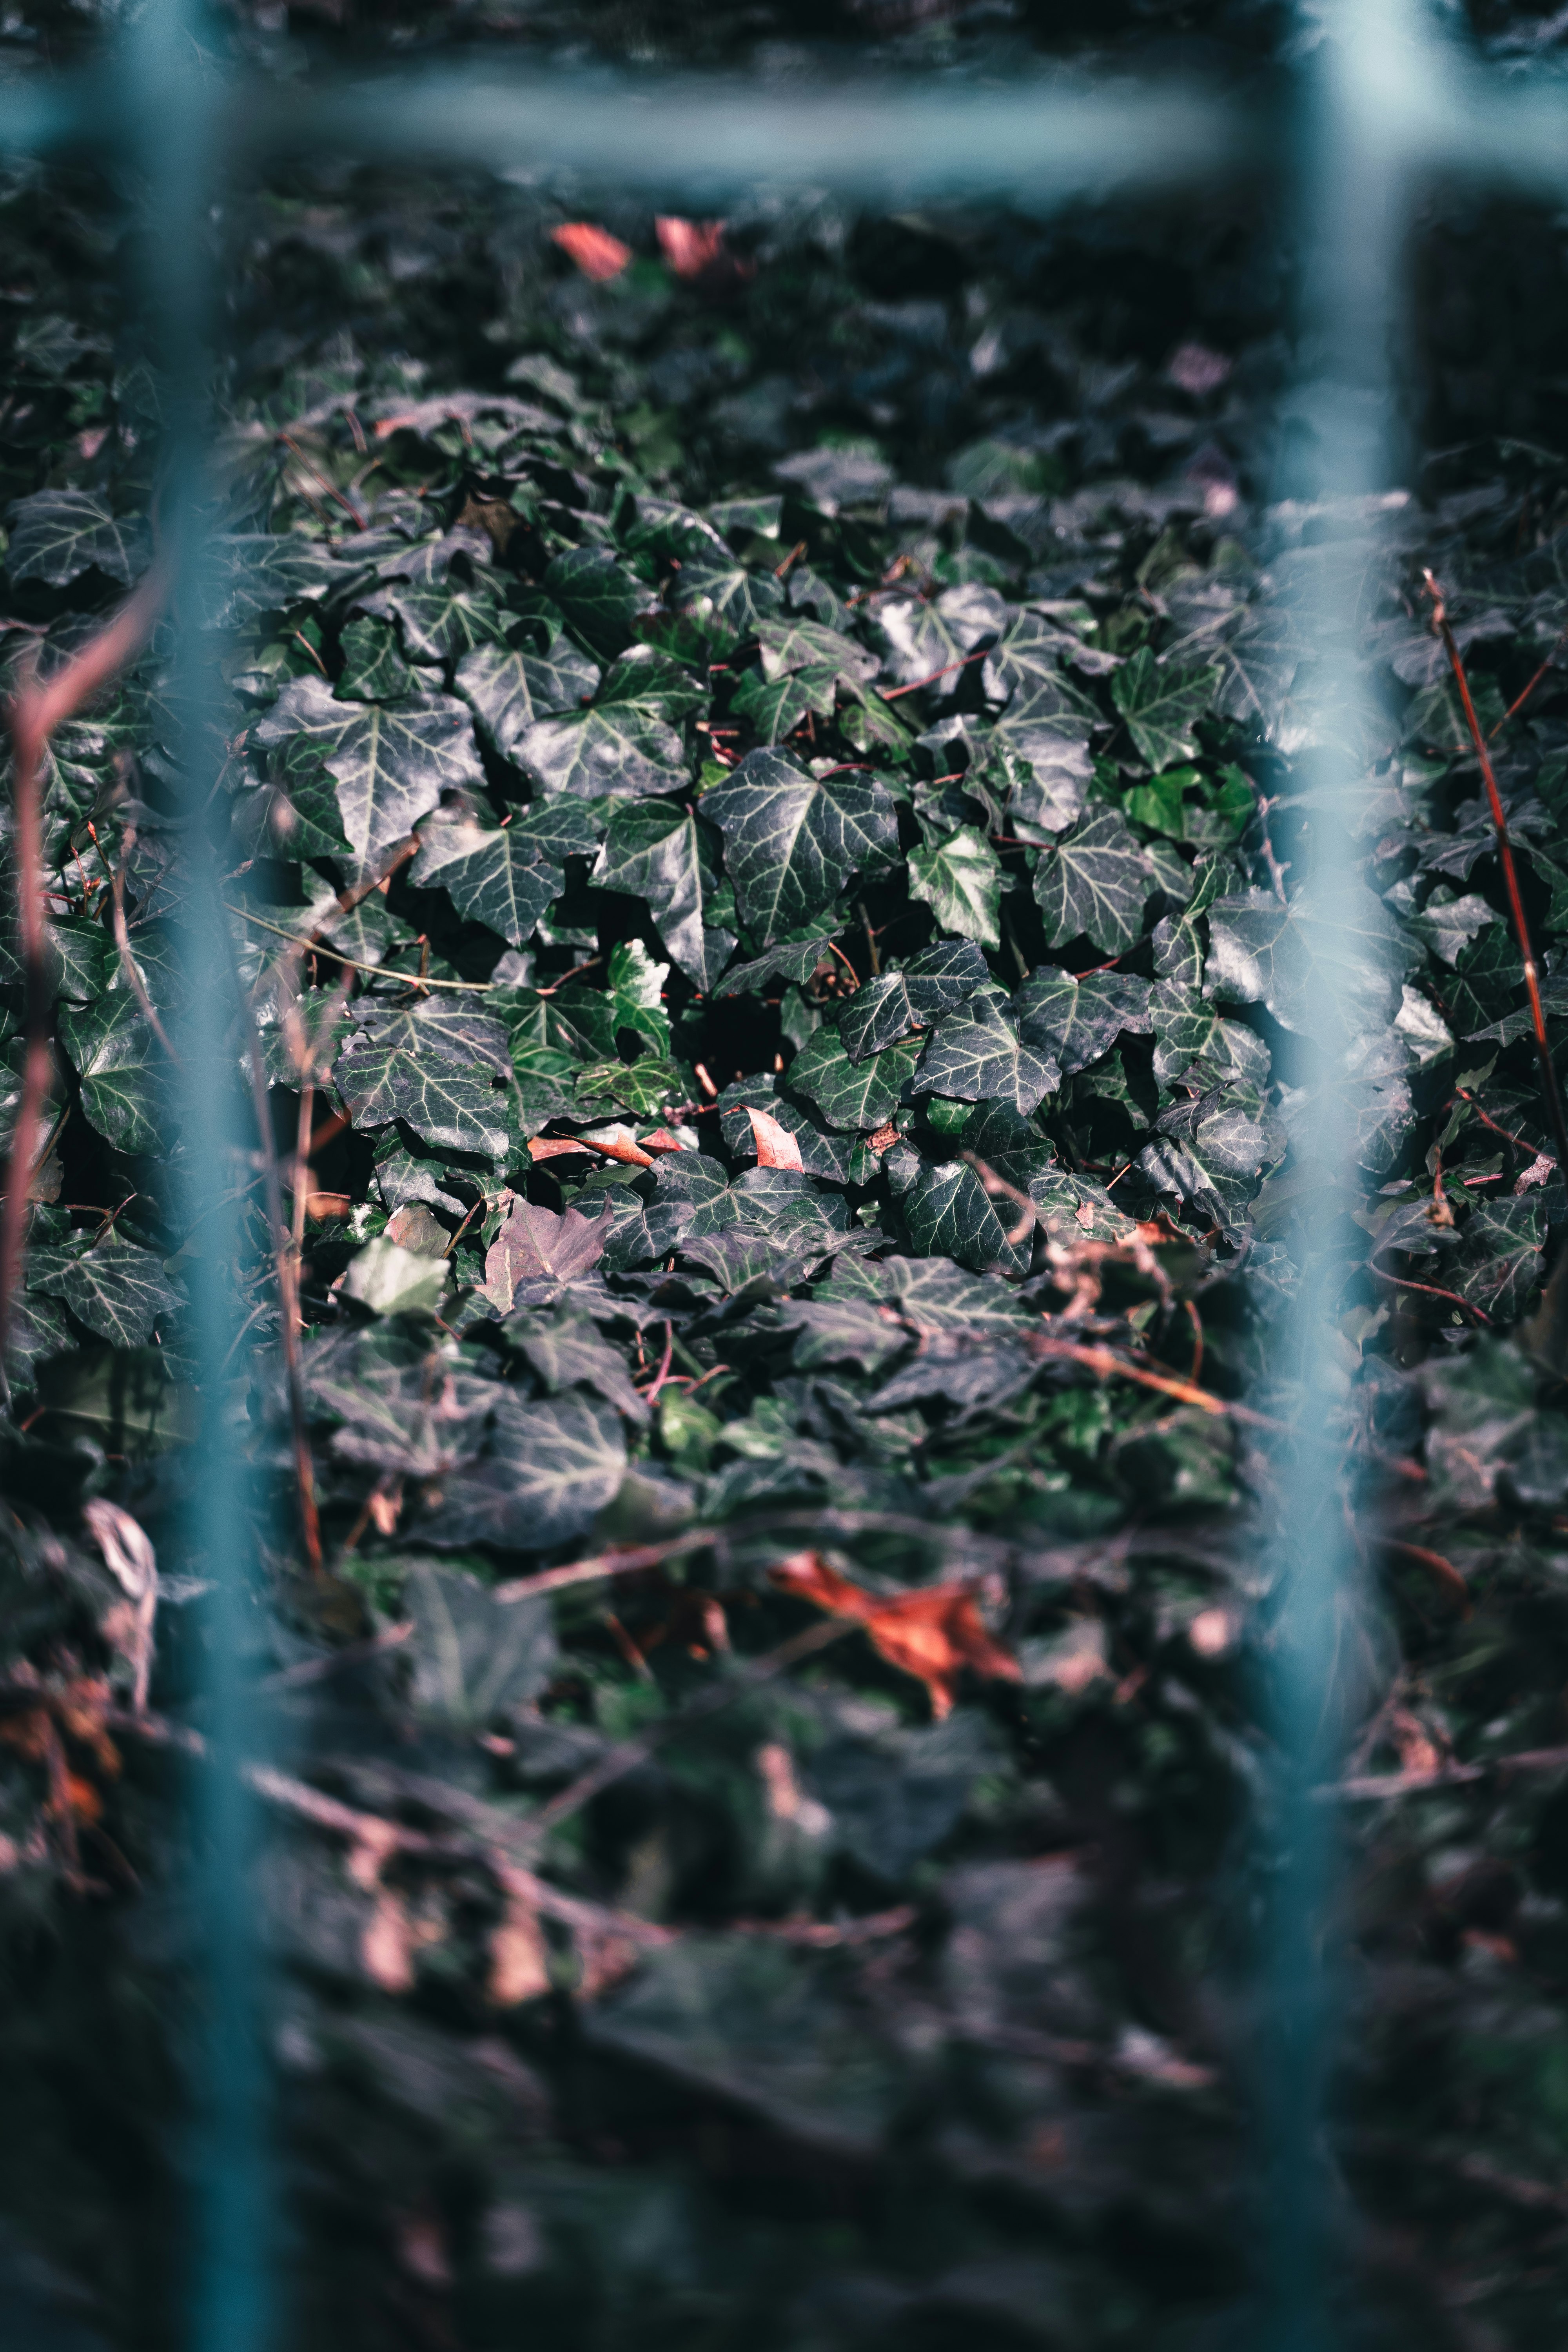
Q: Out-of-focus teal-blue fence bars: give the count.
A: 3